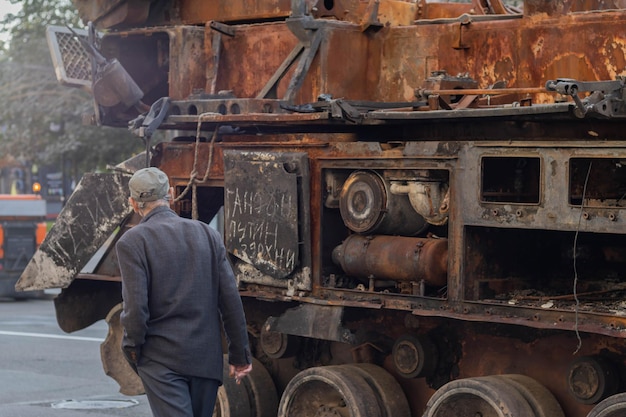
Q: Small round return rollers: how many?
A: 3